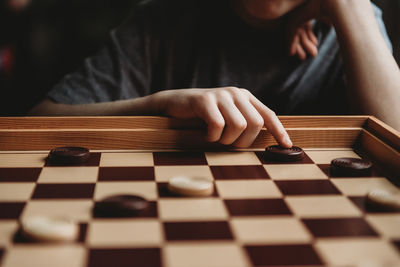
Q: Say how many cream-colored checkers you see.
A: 3